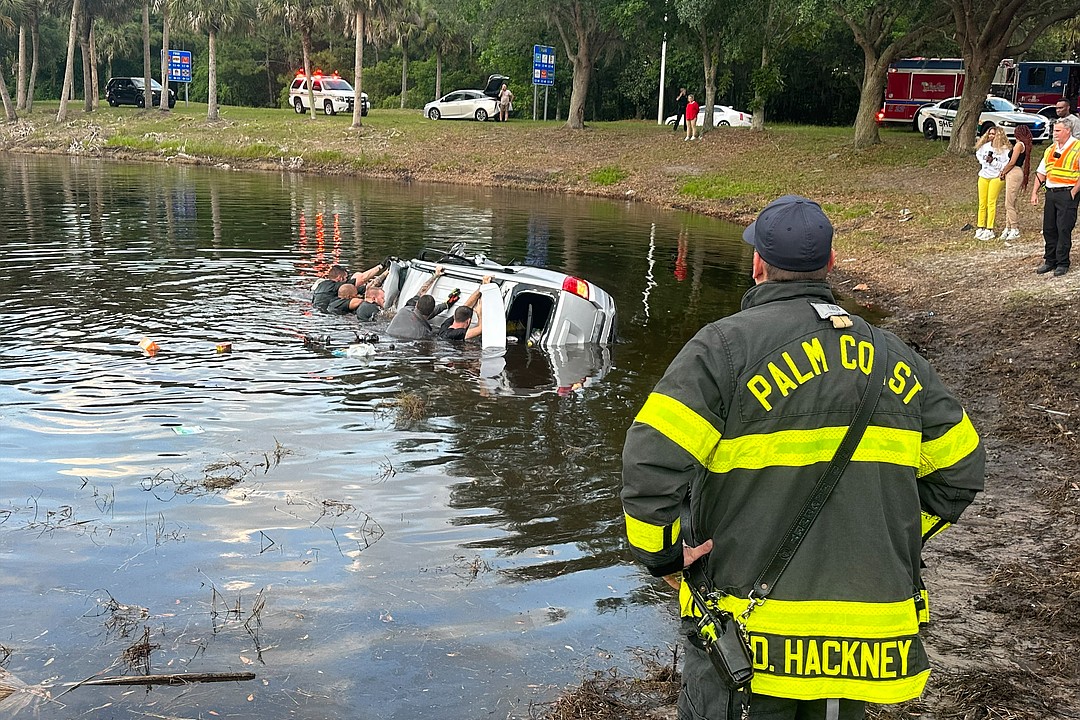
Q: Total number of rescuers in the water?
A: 5